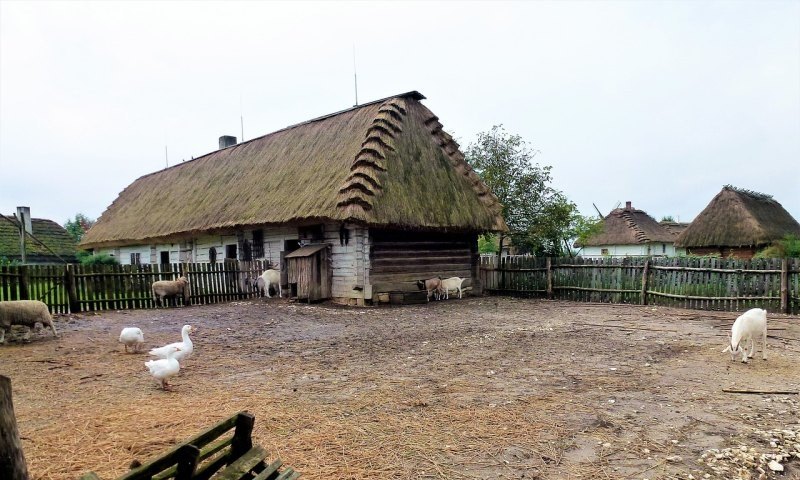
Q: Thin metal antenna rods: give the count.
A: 3